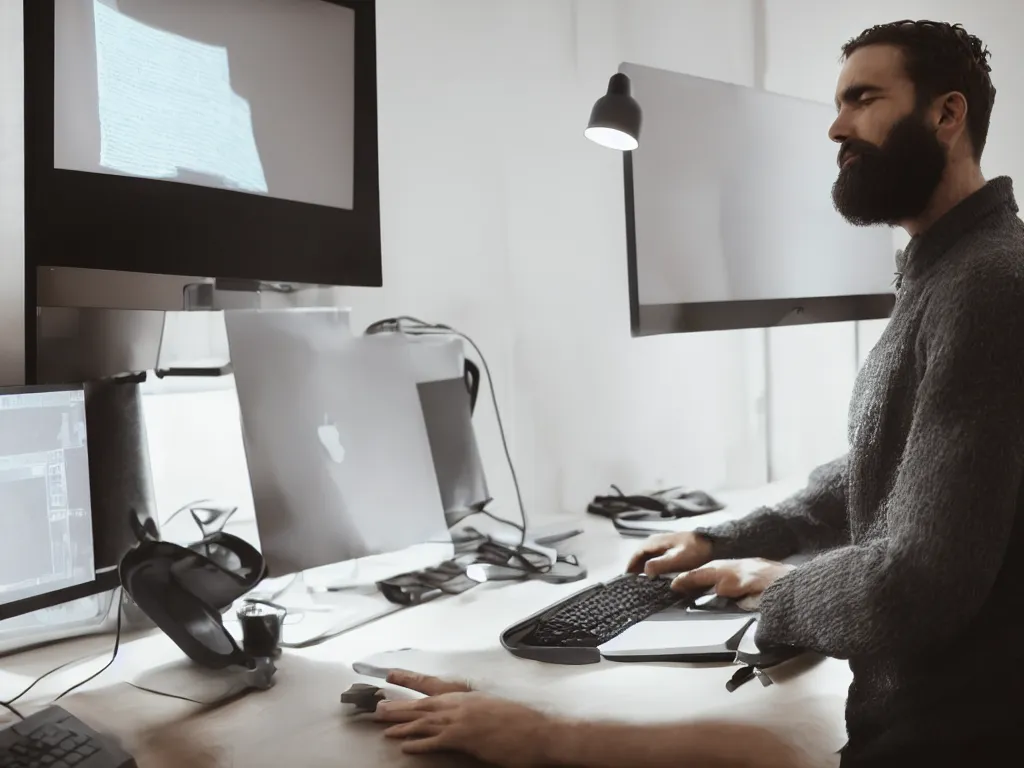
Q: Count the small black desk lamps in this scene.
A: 1